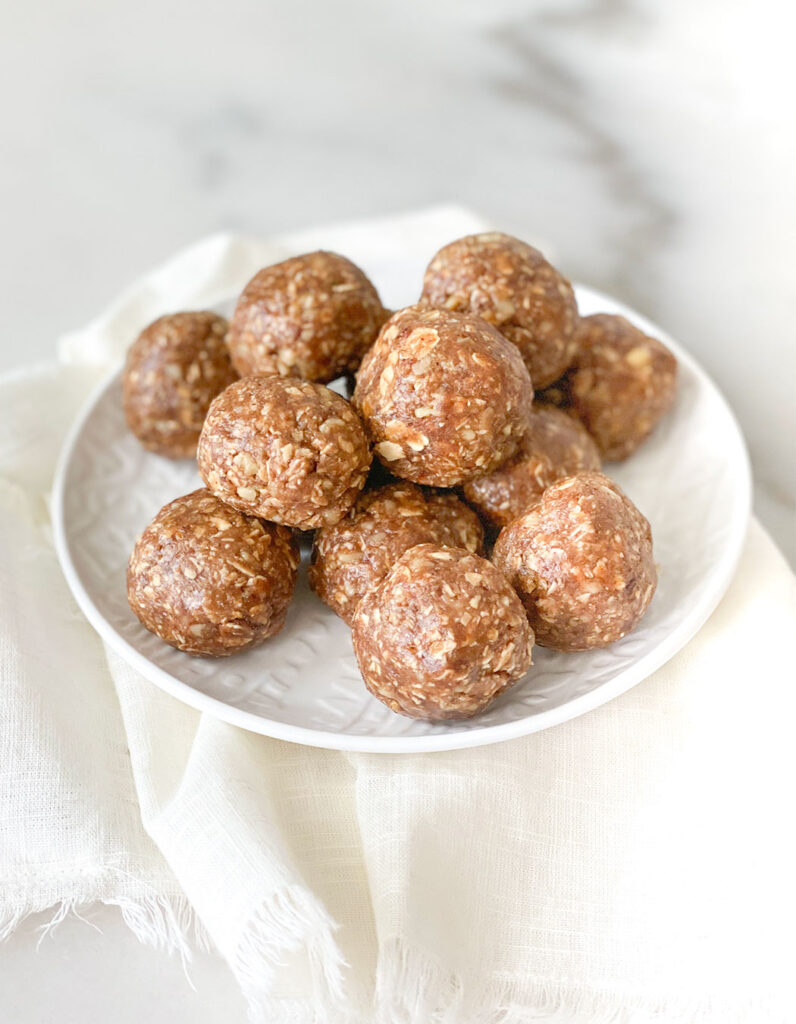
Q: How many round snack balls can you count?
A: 11